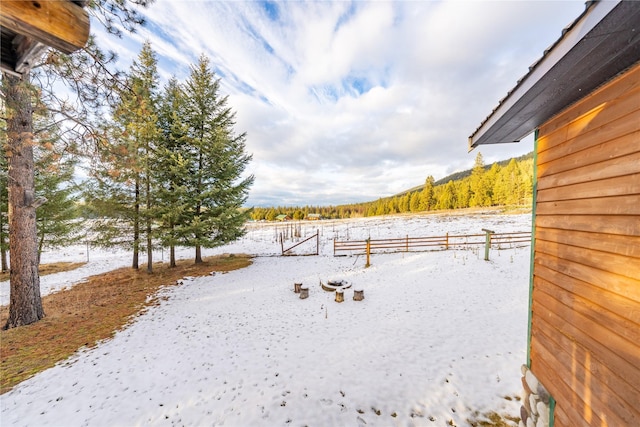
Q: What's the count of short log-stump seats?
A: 4